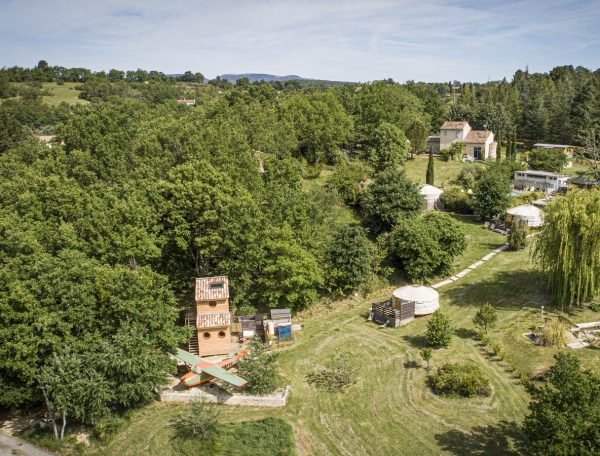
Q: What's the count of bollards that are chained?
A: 0